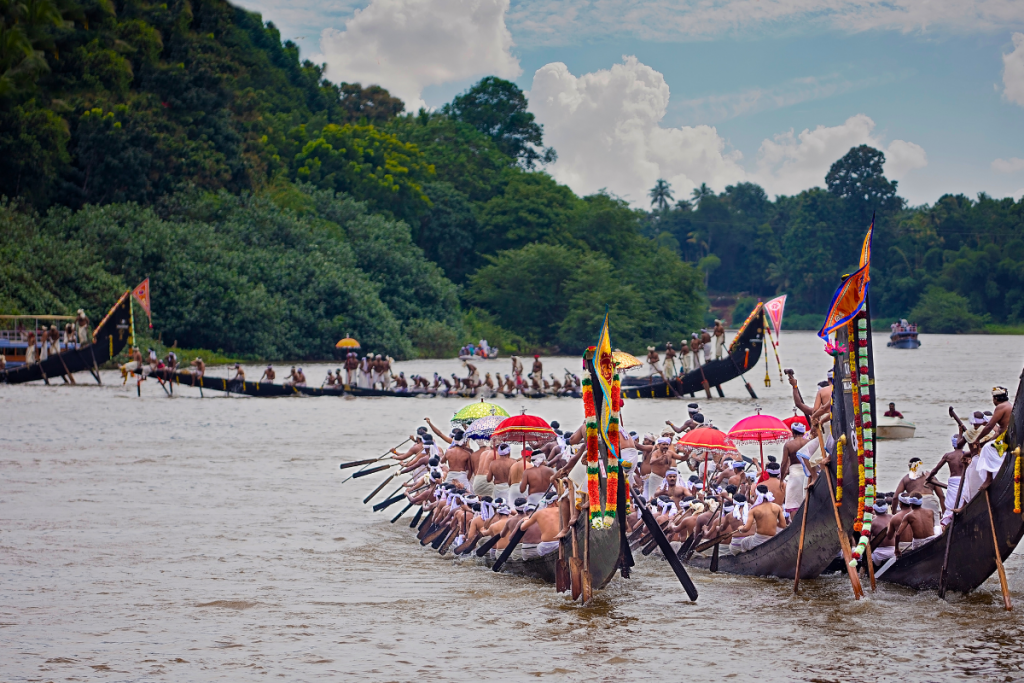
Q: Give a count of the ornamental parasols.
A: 8